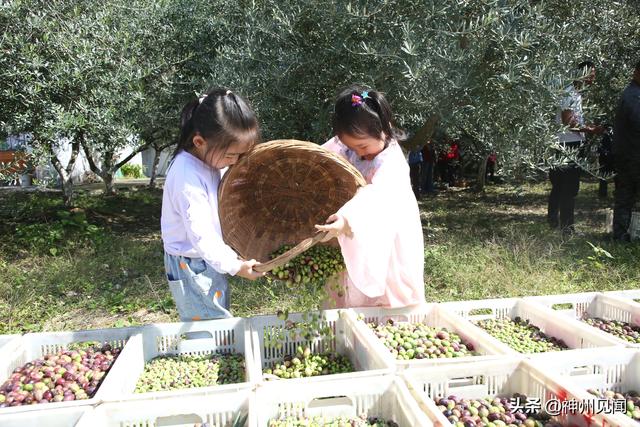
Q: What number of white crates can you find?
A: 13